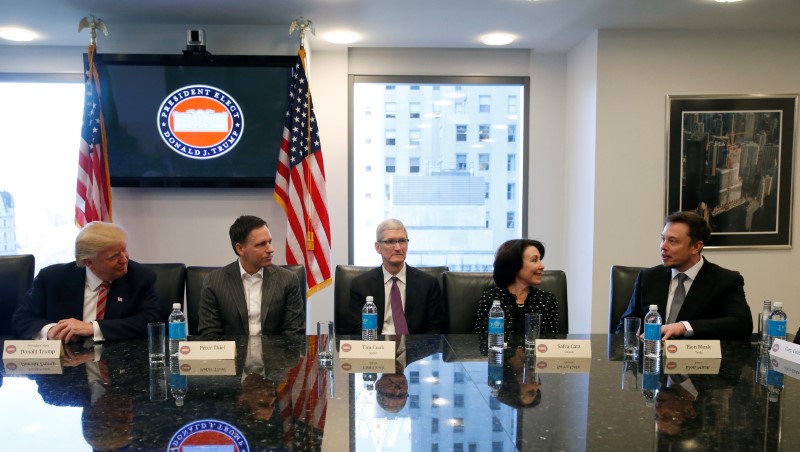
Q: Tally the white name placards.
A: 6